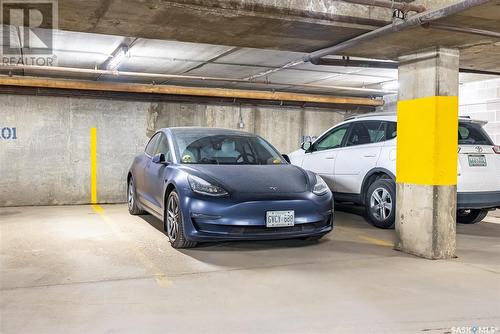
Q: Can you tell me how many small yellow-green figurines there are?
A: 2